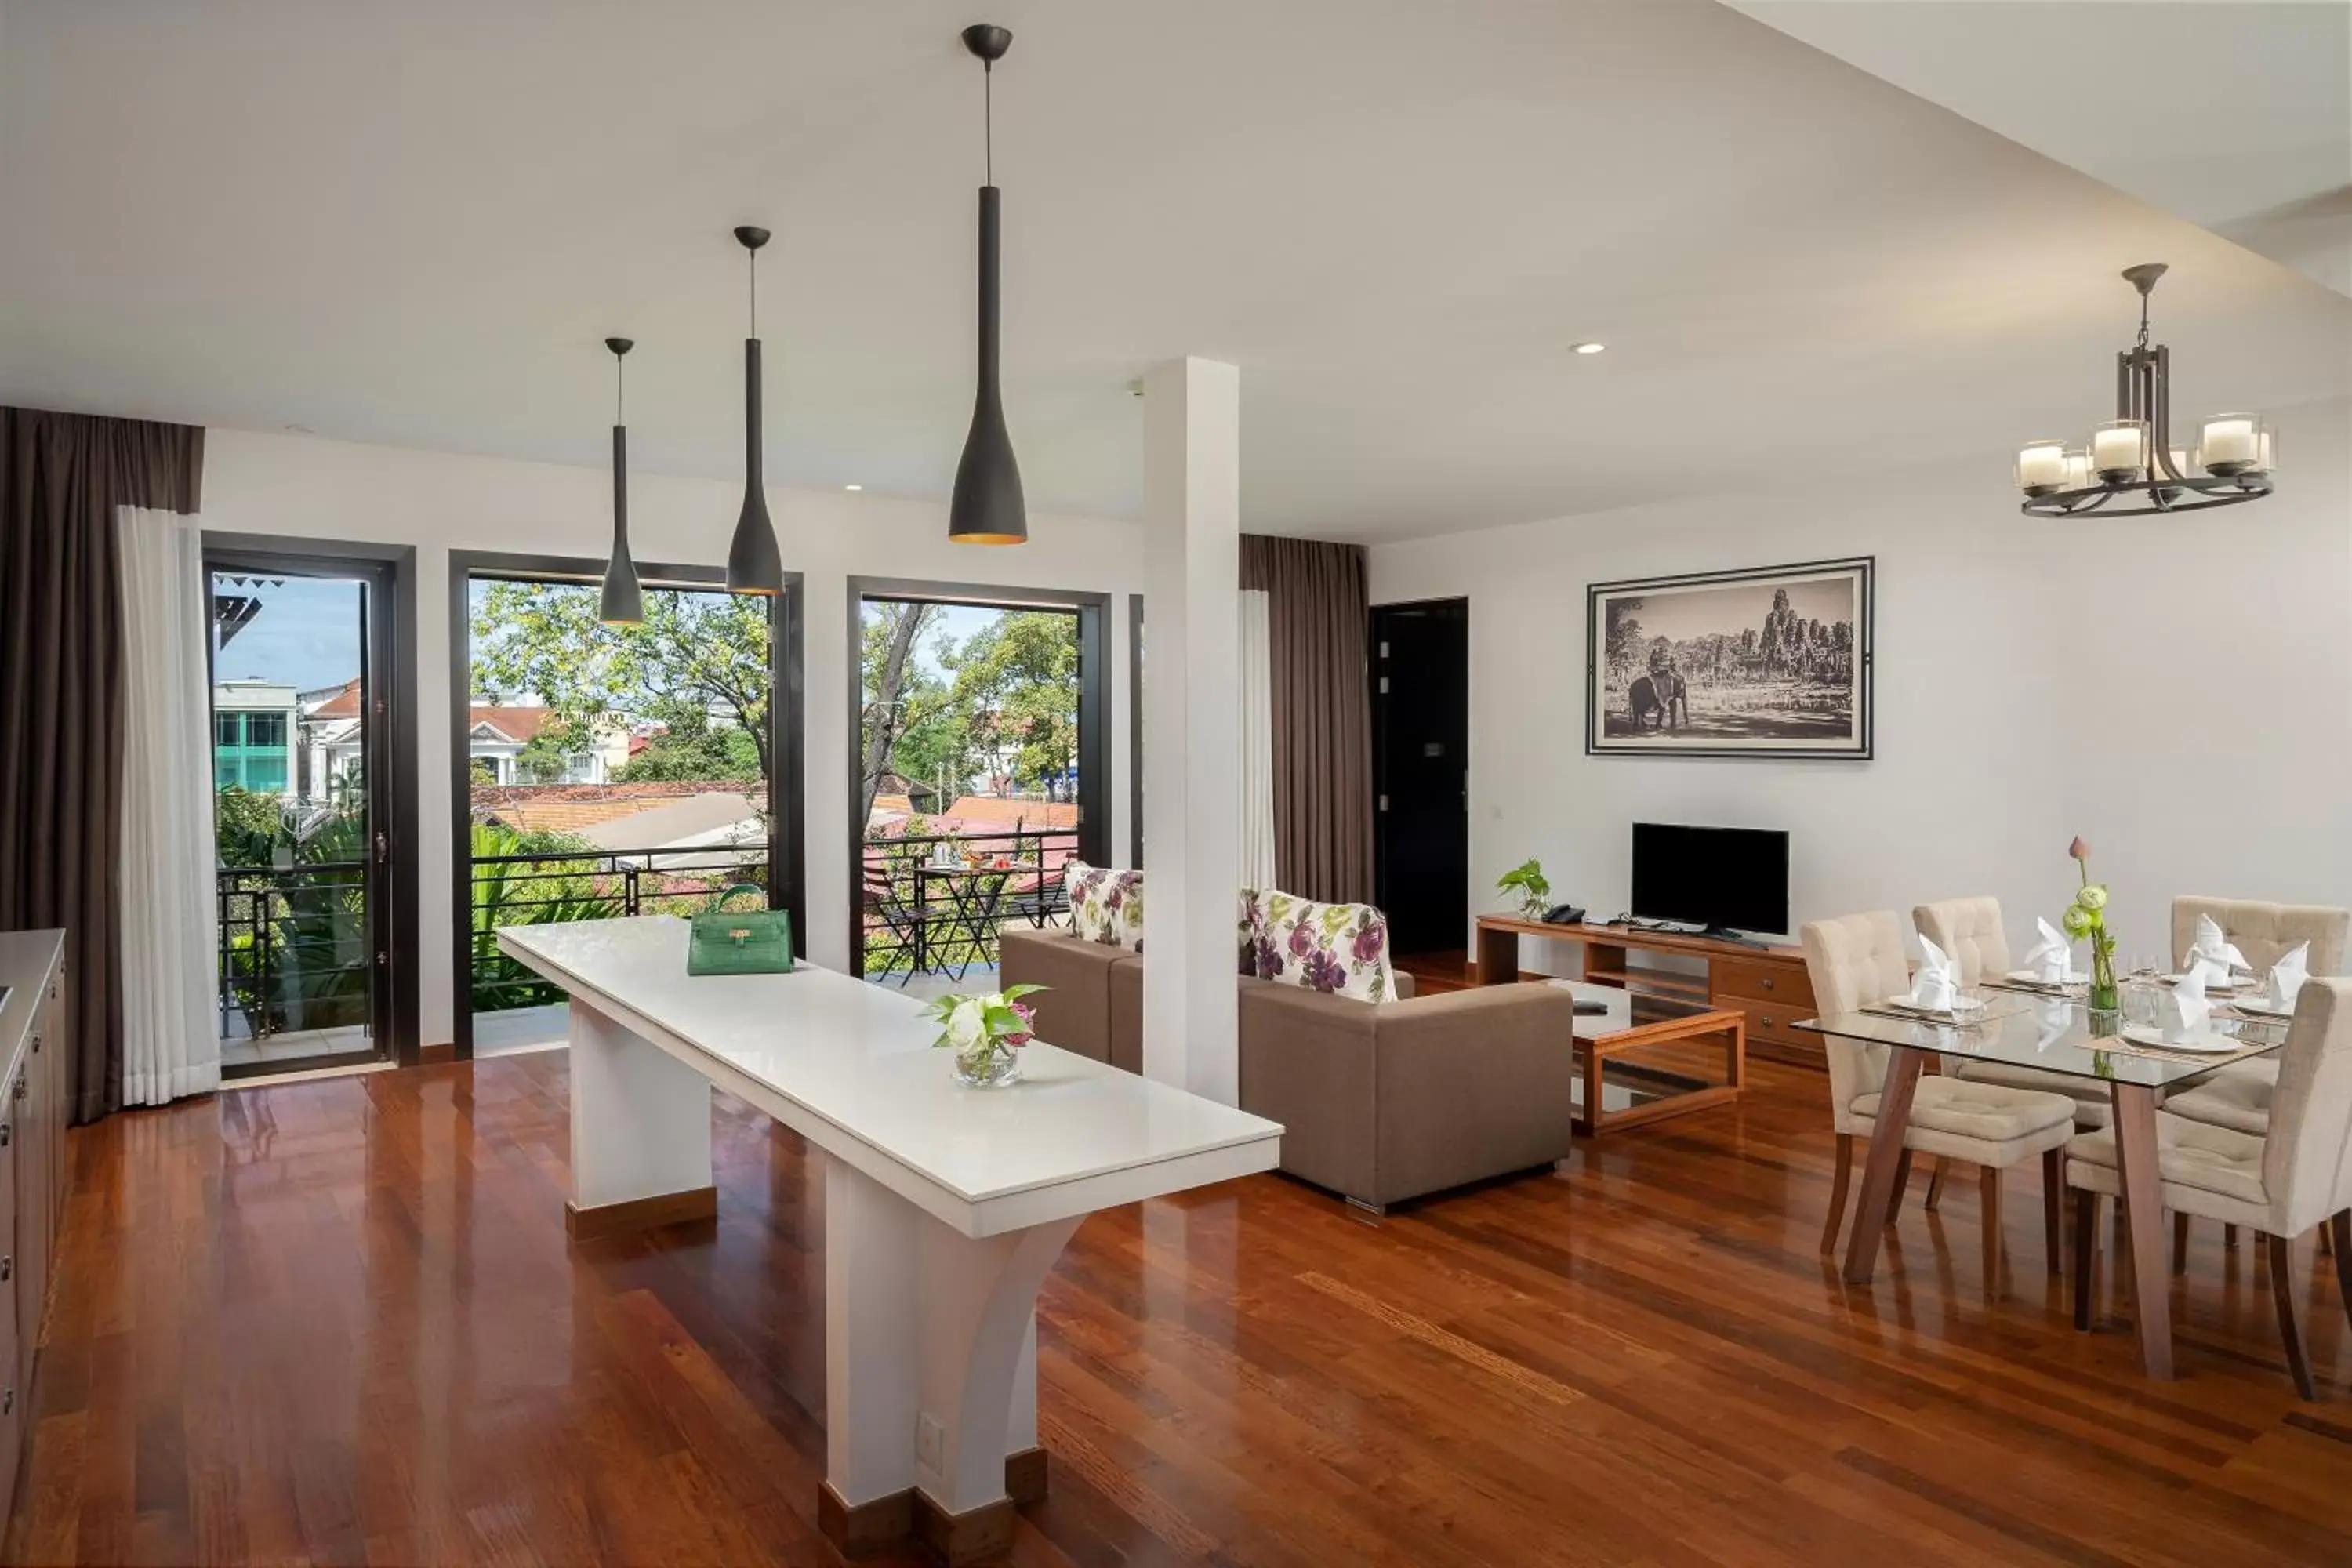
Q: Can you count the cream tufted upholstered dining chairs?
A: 5